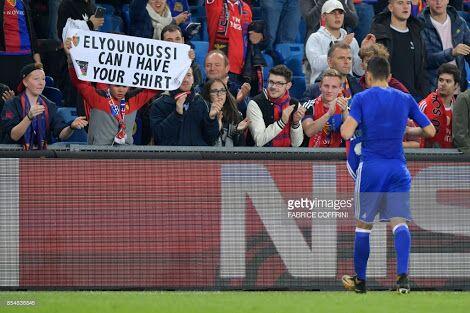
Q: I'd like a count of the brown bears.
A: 0